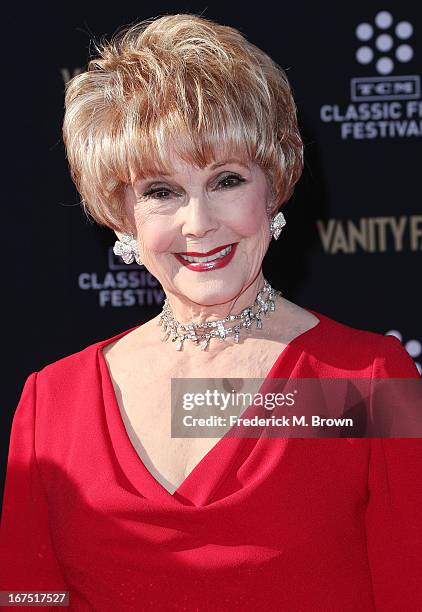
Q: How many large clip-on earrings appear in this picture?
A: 2